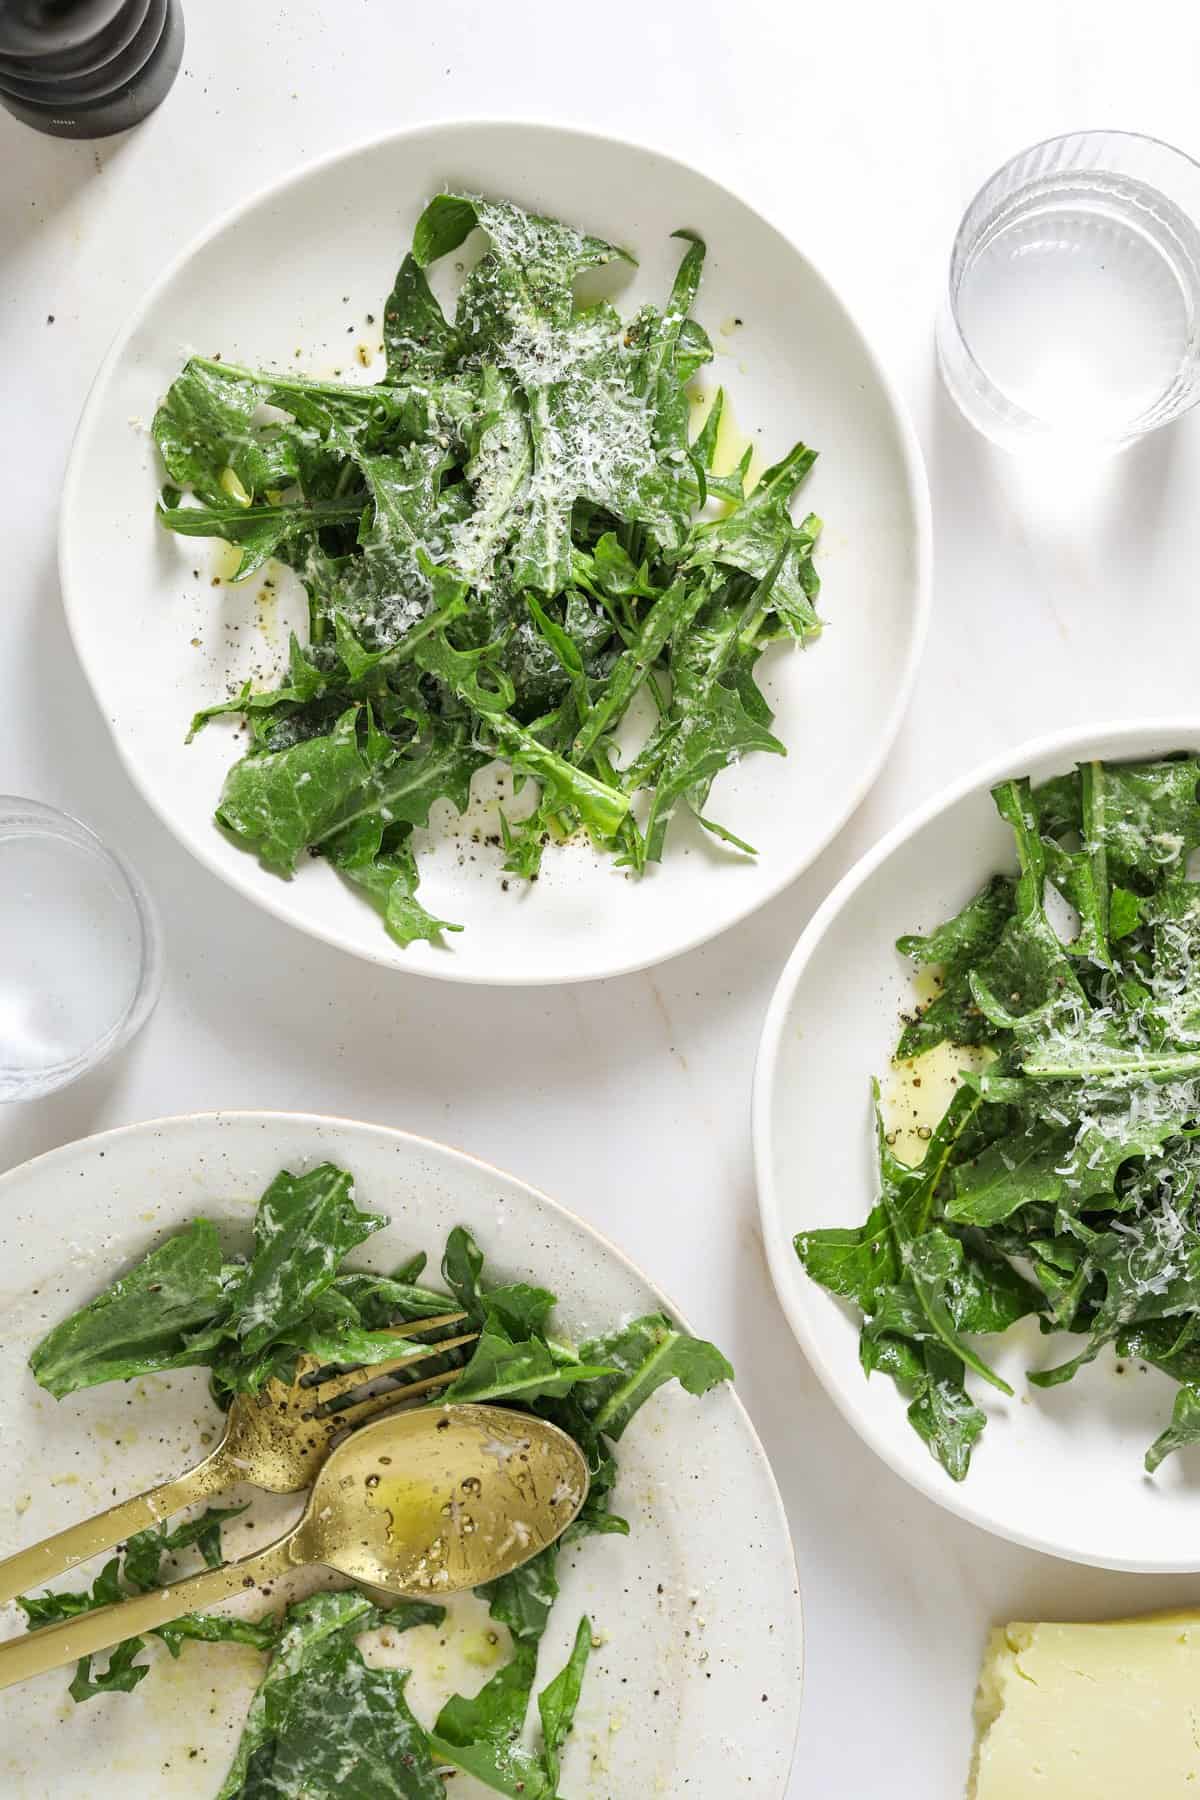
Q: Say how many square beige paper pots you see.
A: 0